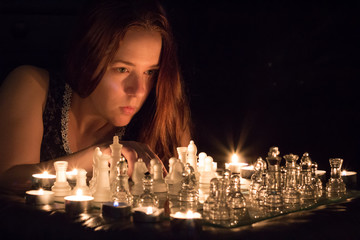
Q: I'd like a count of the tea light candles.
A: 11